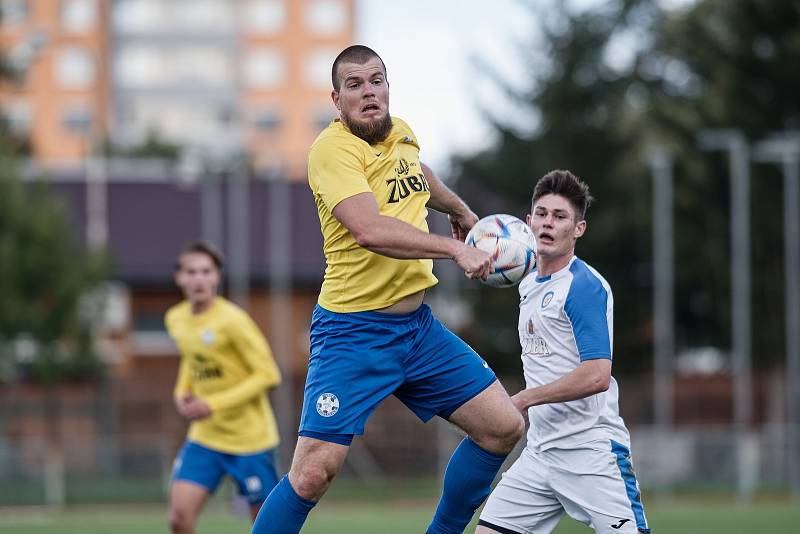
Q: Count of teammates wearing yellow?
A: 2